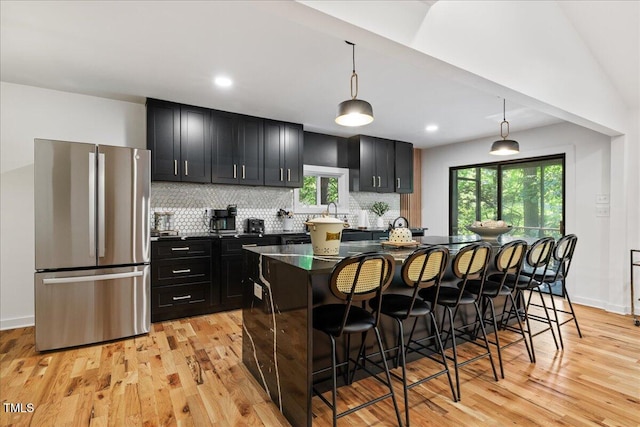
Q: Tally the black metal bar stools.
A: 6